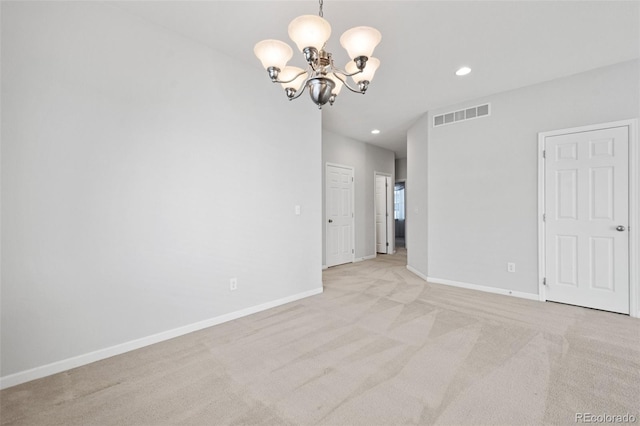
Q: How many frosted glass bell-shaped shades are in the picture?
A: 6